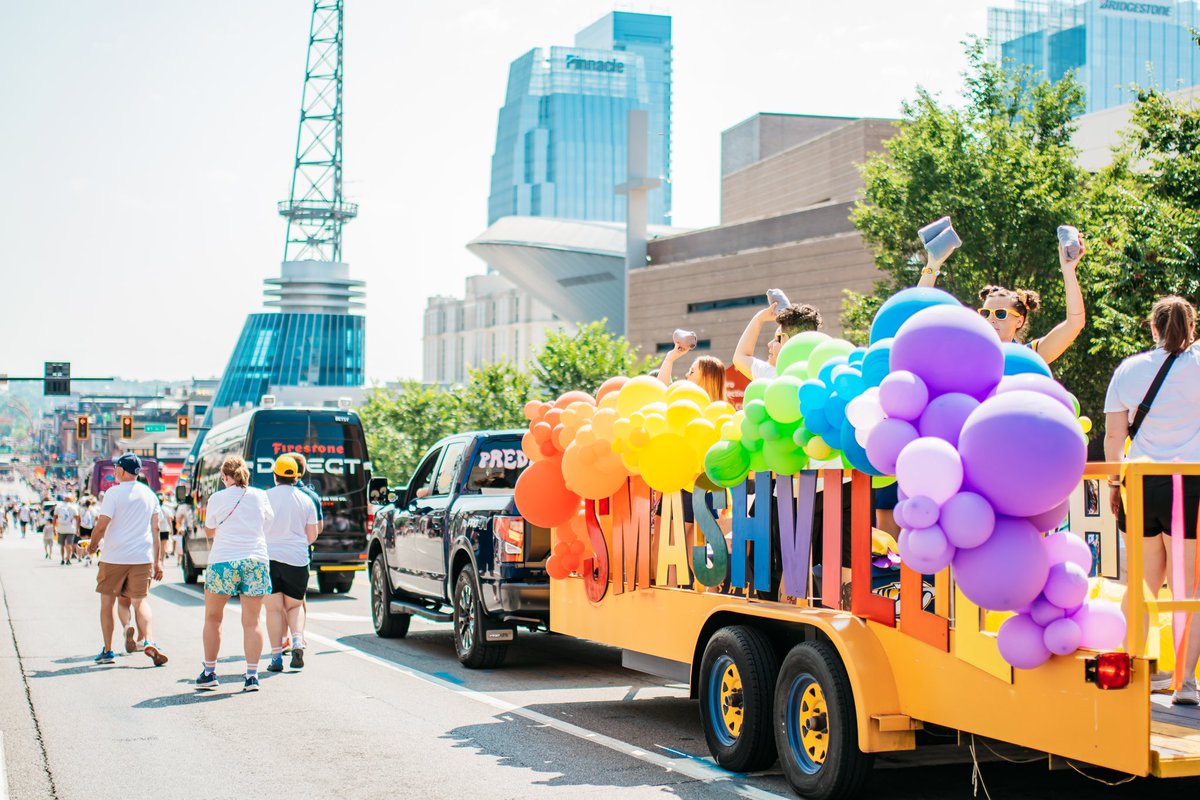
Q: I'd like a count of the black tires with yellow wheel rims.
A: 2